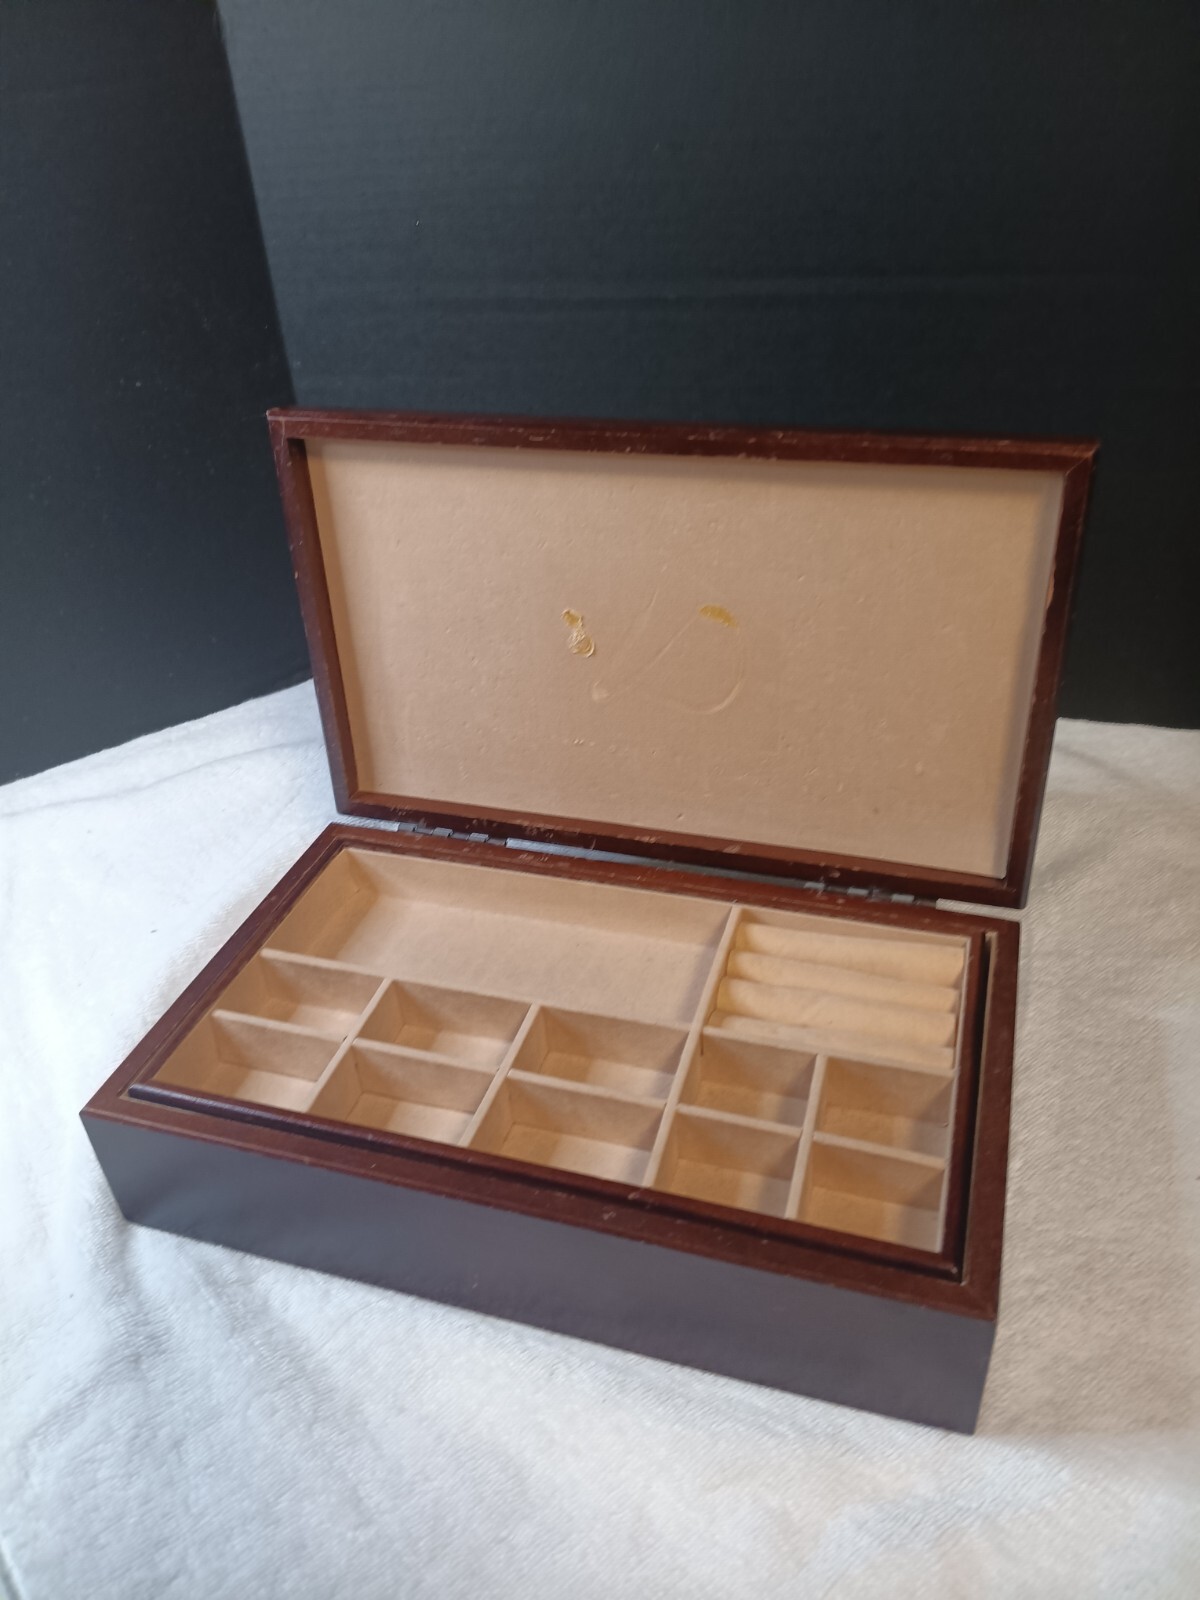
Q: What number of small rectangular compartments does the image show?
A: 10